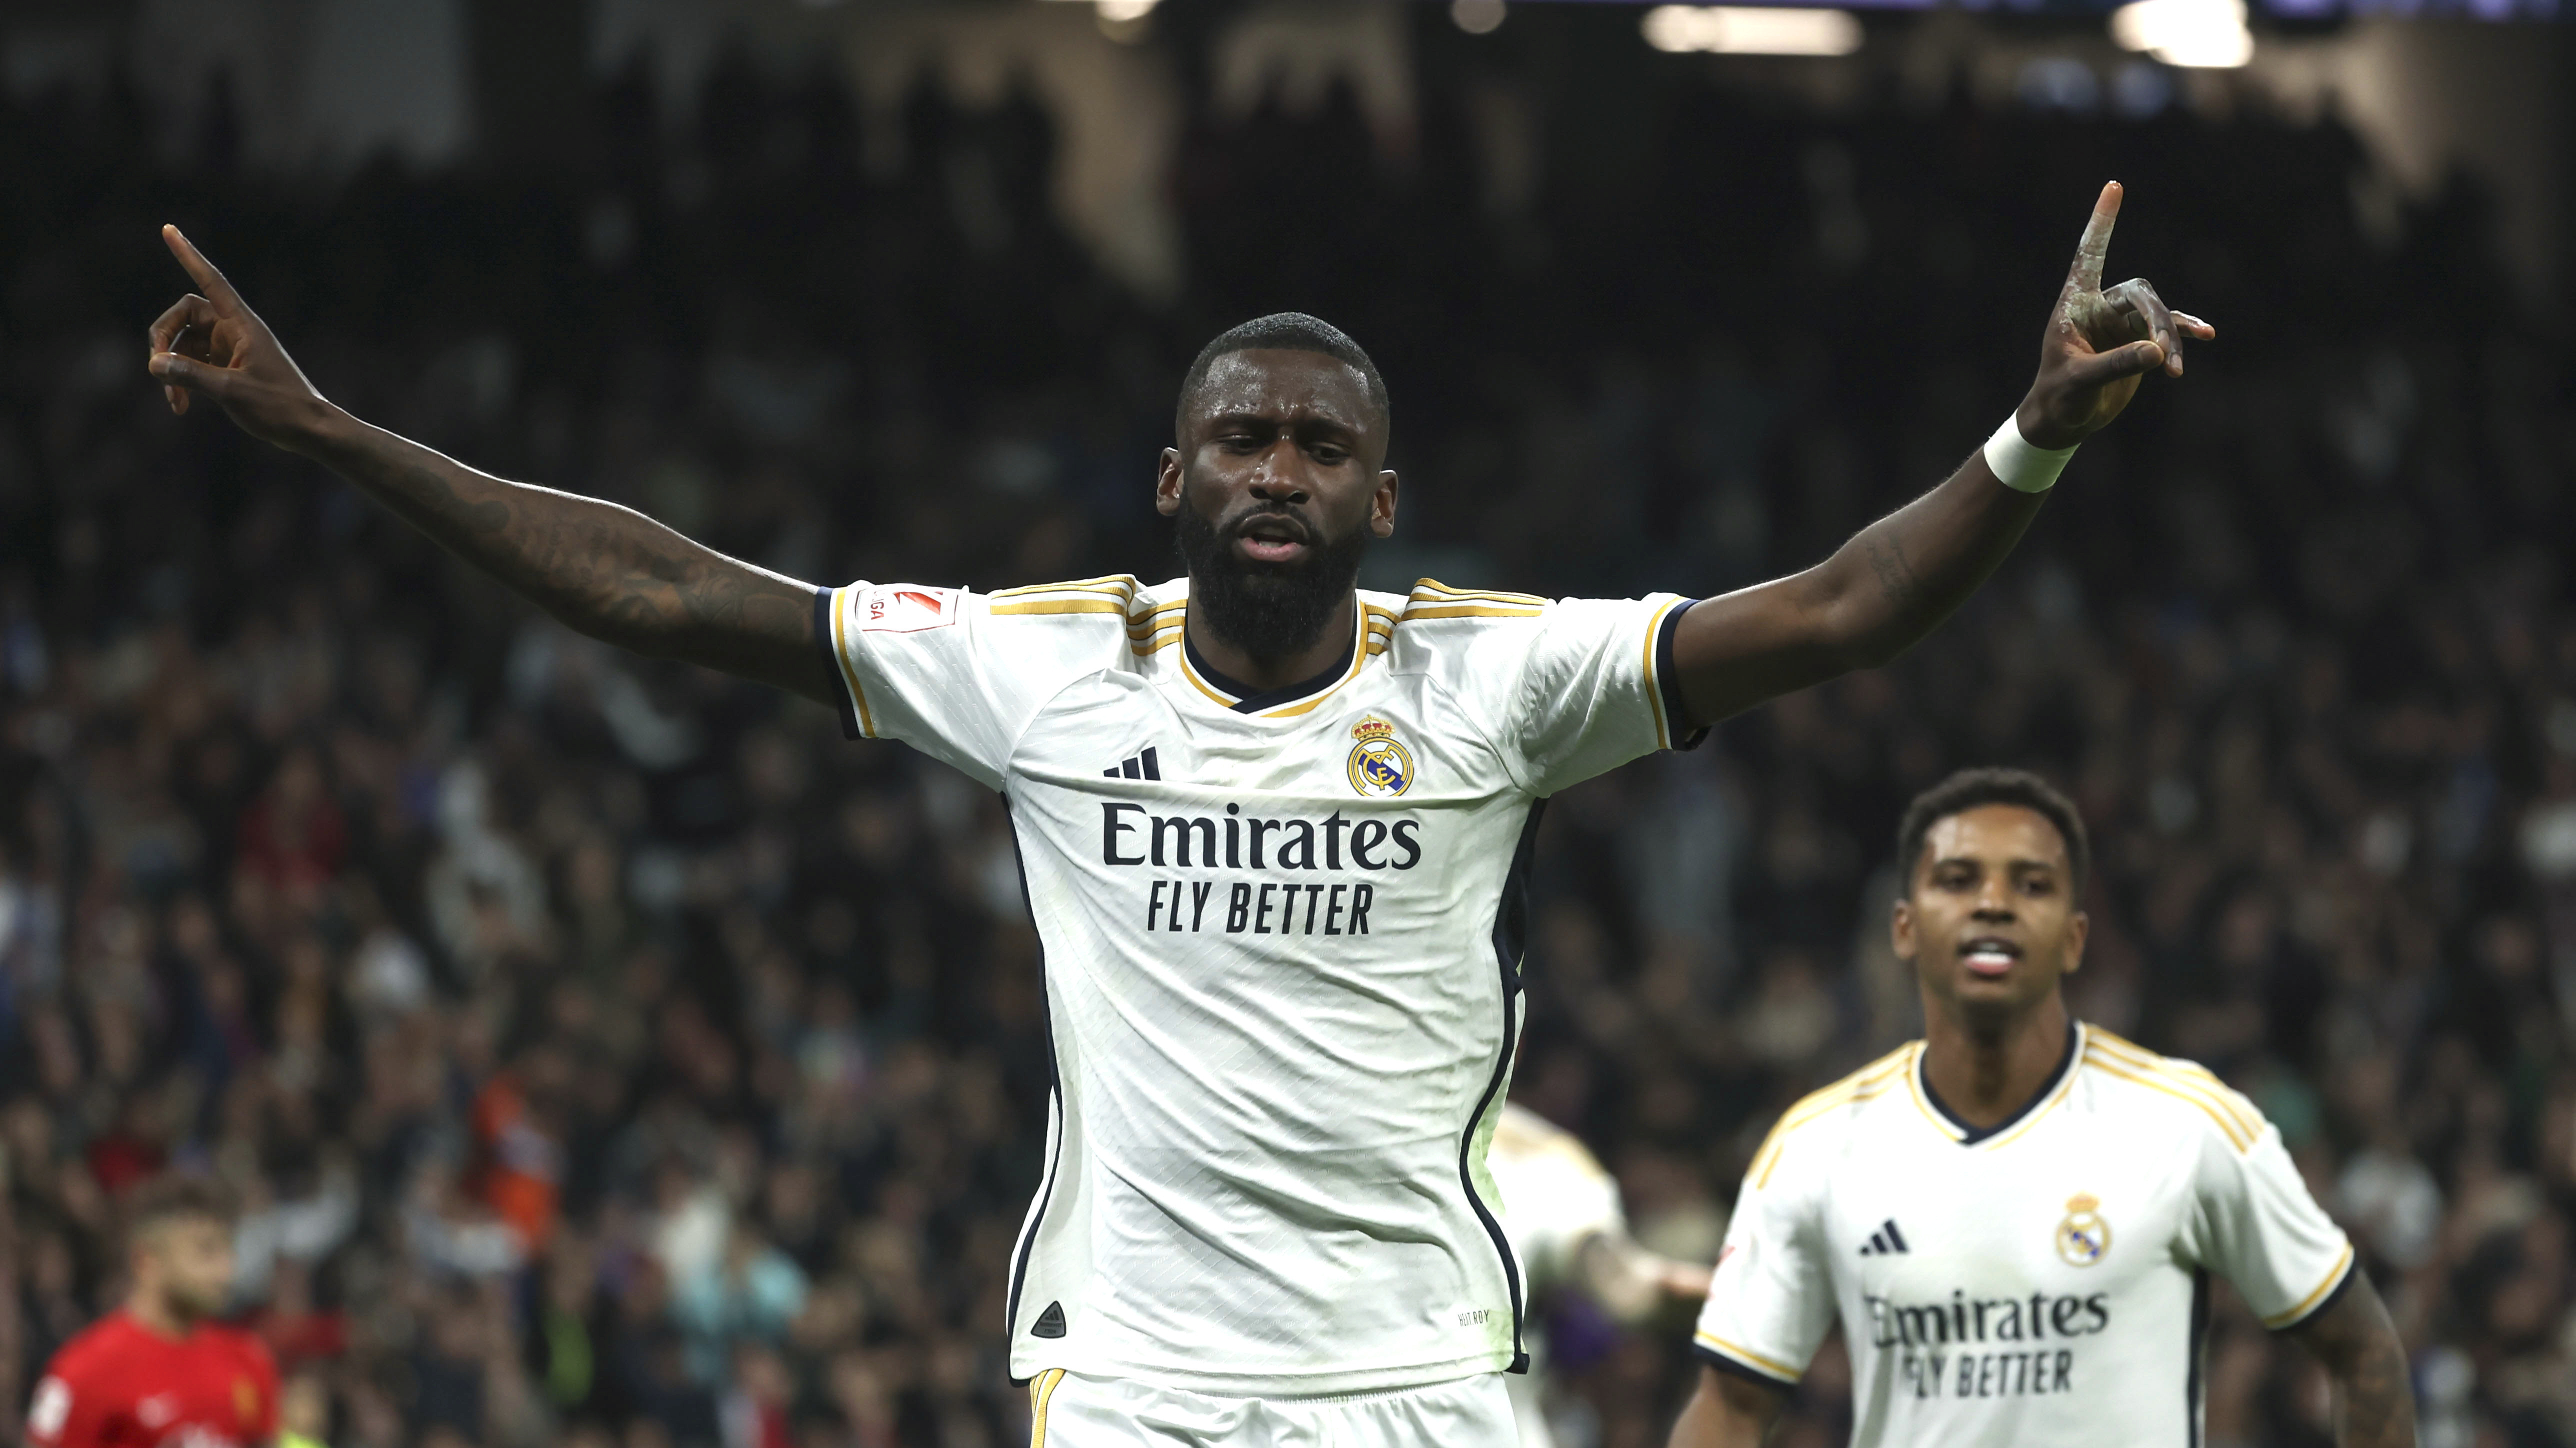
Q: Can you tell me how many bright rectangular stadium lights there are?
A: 2